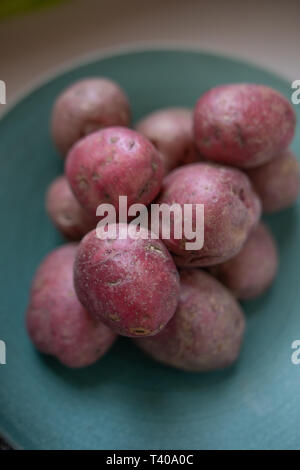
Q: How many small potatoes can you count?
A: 11